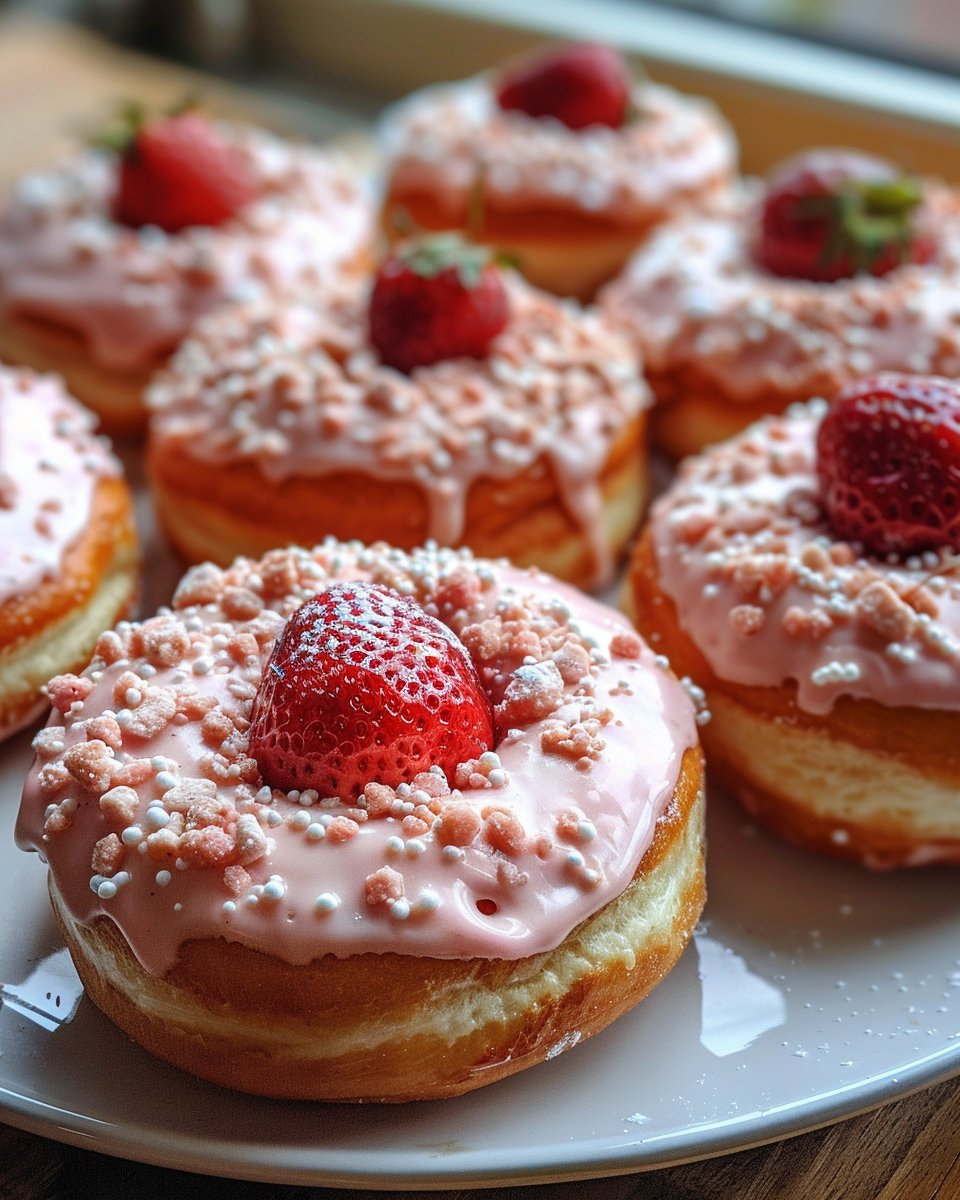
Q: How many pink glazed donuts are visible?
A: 7